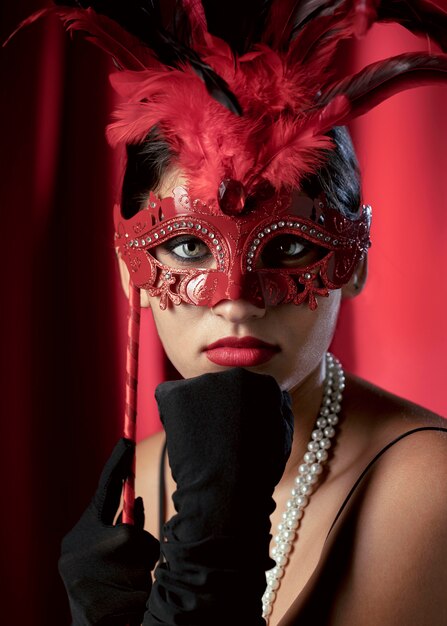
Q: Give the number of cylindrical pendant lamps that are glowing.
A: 0